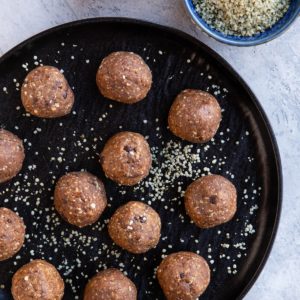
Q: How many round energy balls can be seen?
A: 12